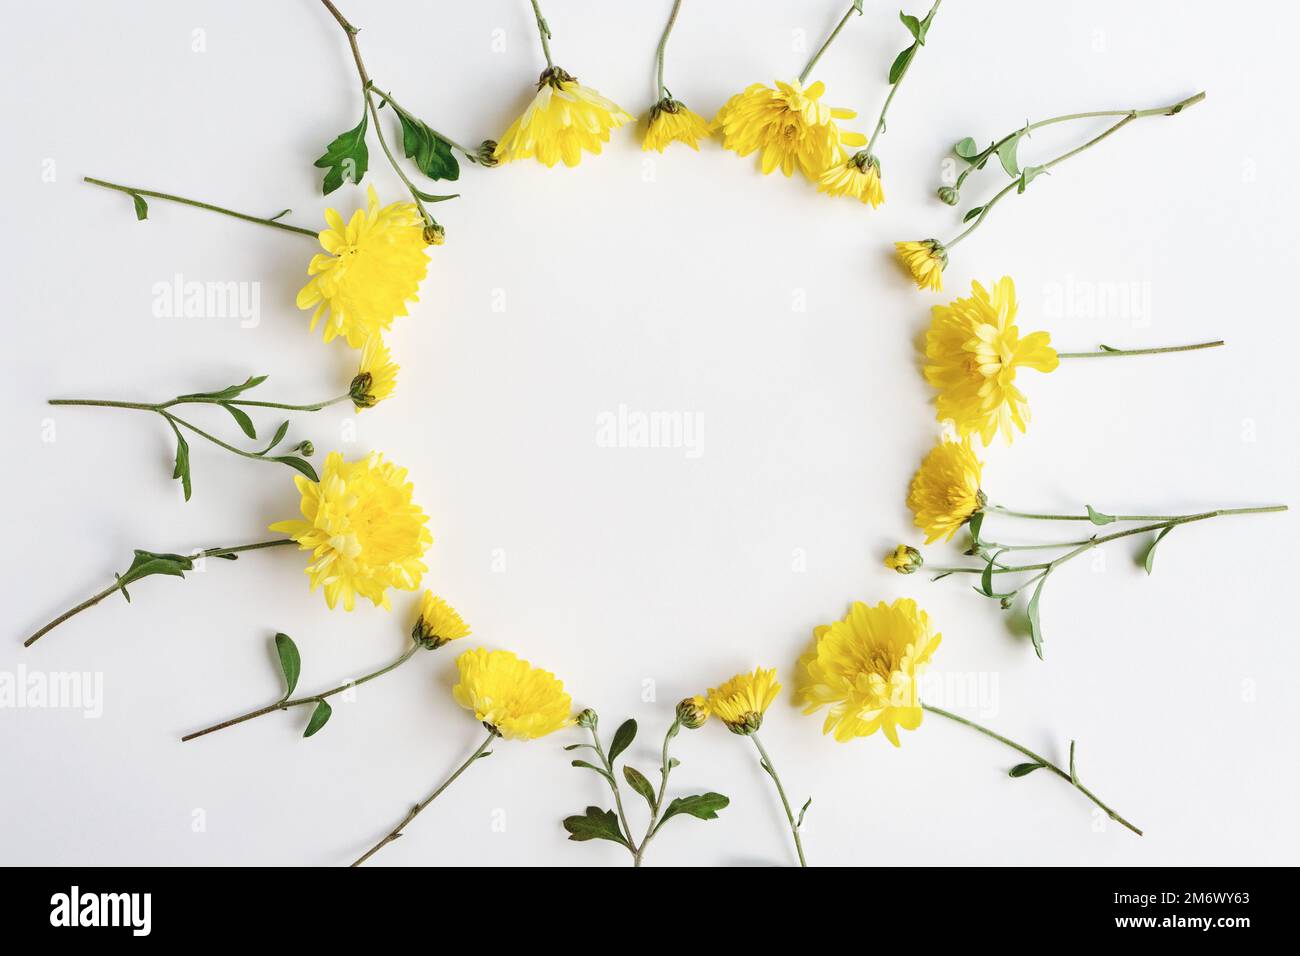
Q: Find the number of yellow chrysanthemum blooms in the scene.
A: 14